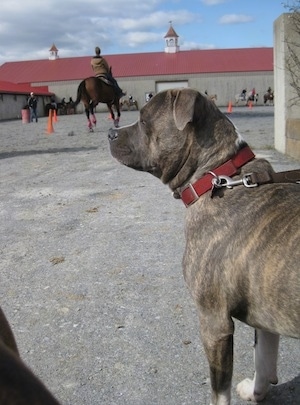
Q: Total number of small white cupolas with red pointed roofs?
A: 2